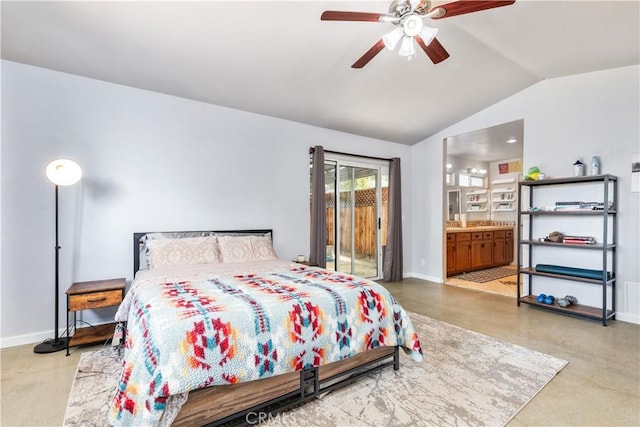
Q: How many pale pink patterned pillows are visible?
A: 2